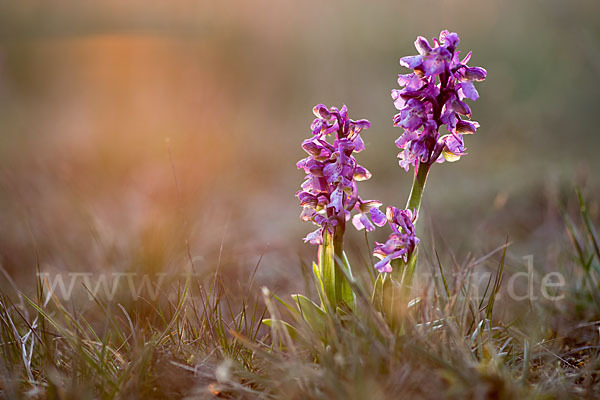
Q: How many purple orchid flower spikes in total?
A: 3